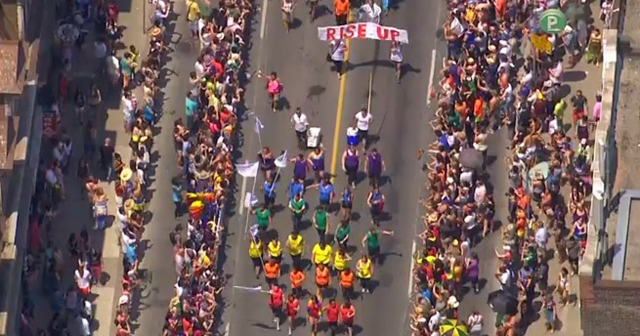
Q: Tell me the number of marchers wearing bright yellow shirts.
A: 6